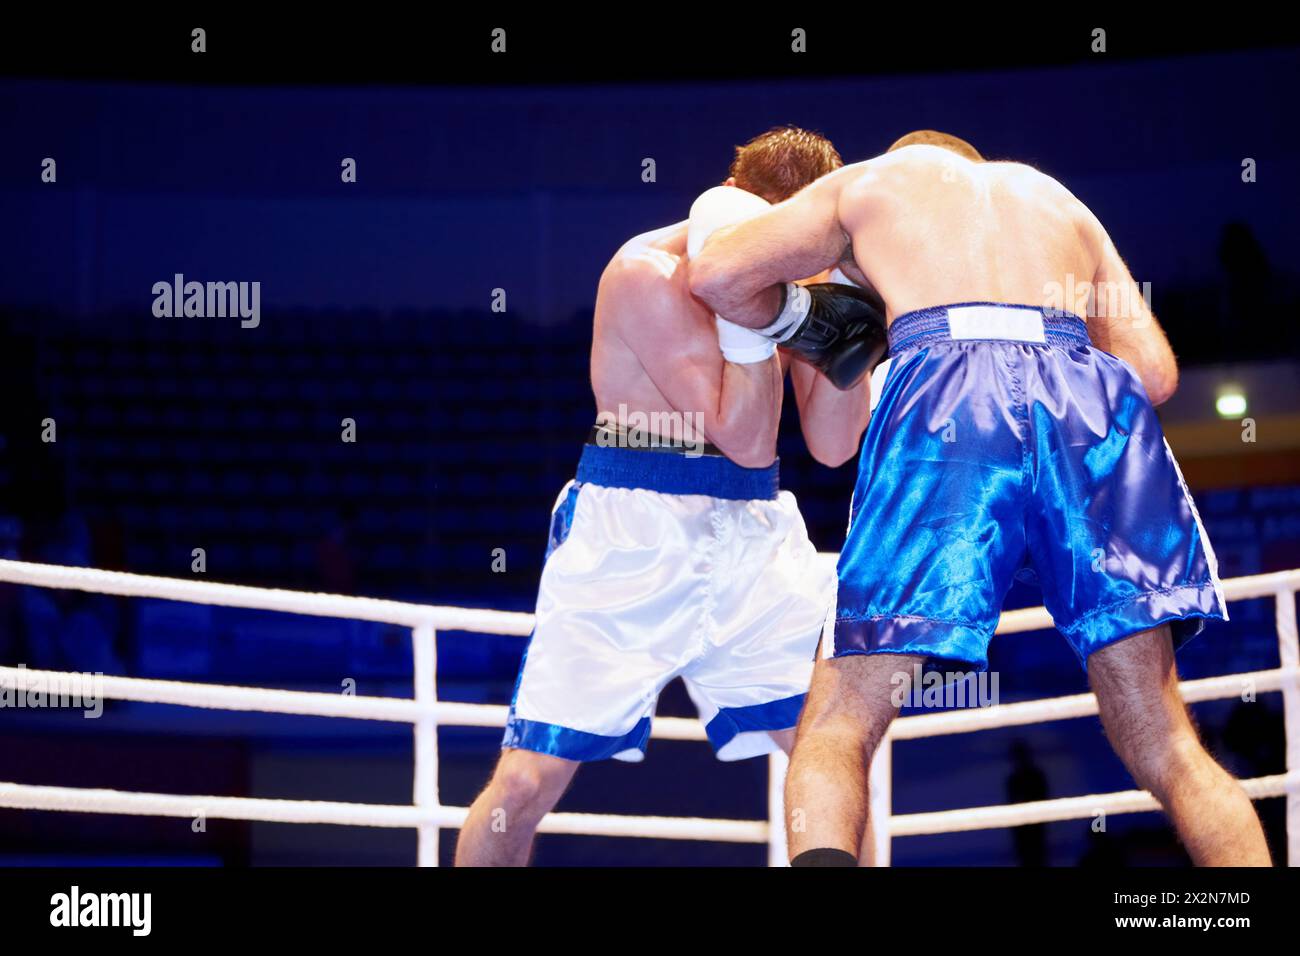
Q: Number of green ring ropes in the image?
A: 0